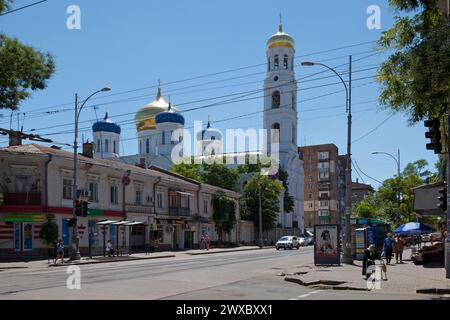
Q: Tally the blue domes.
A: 3